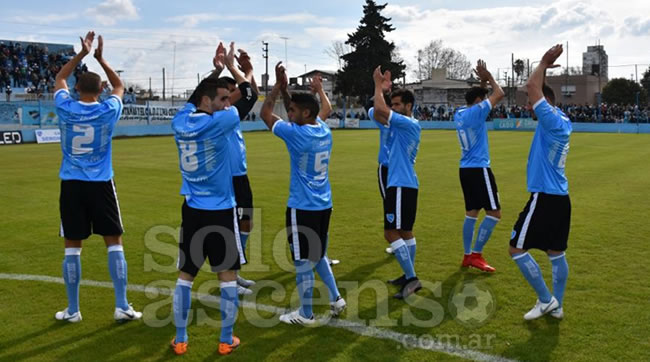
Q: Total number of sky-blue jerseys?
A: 8